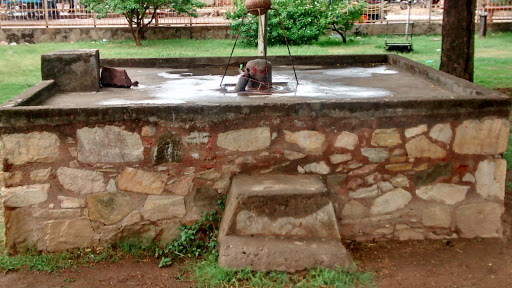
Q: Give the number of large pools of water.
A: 1